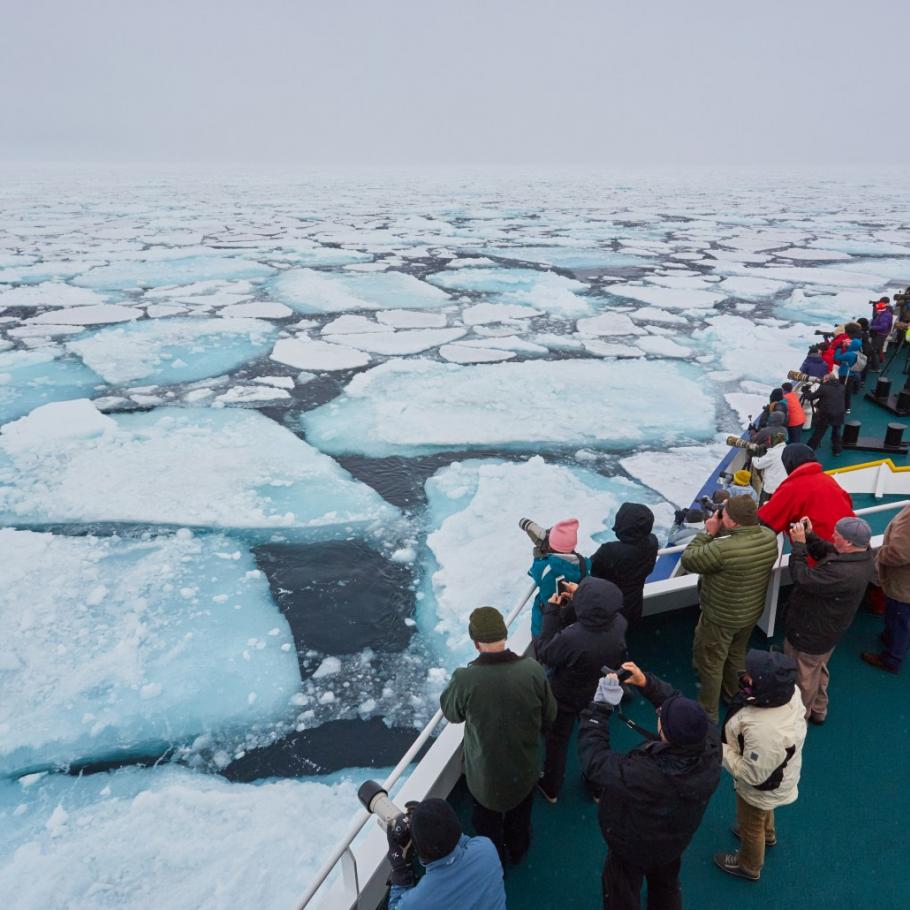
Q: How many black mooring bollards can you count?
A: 4